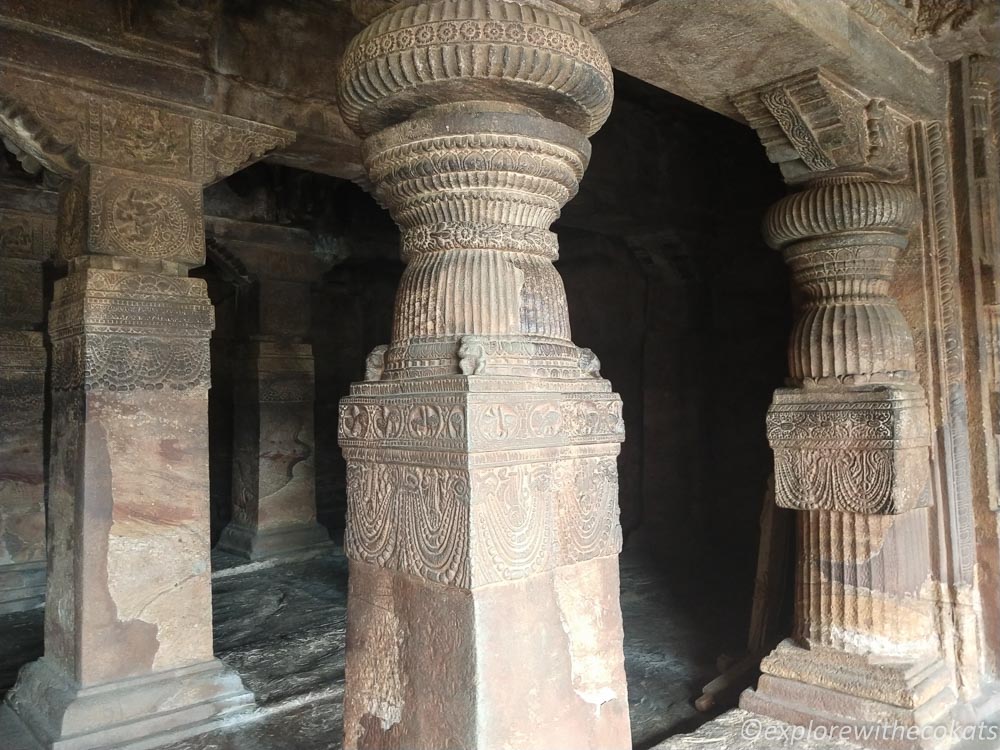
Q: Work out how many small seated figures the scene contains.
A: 3